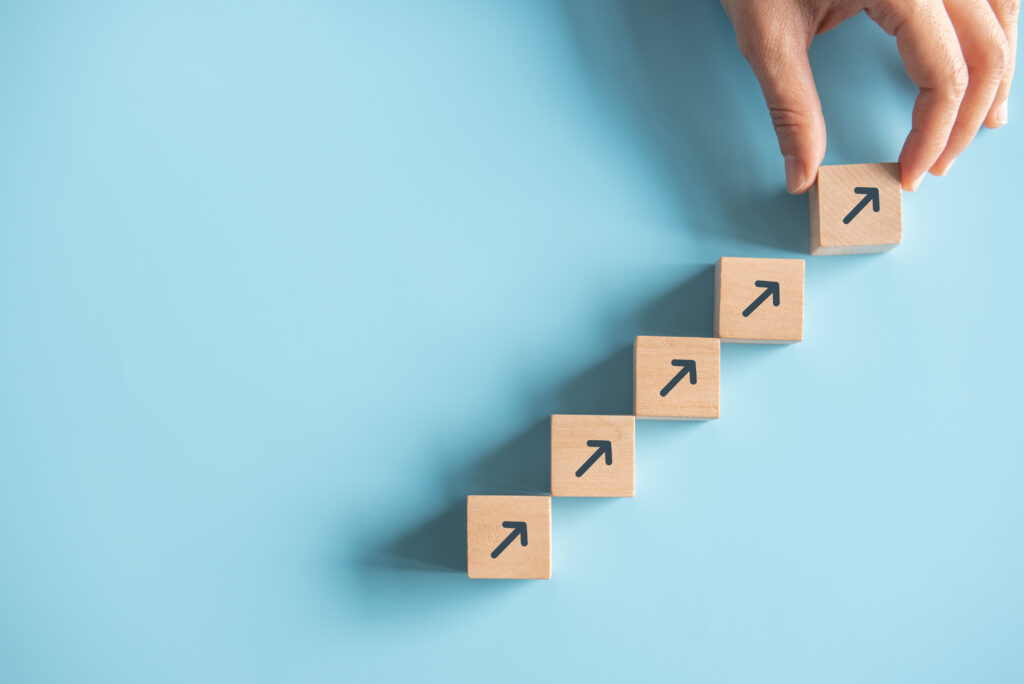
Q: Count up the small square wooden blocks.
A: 5